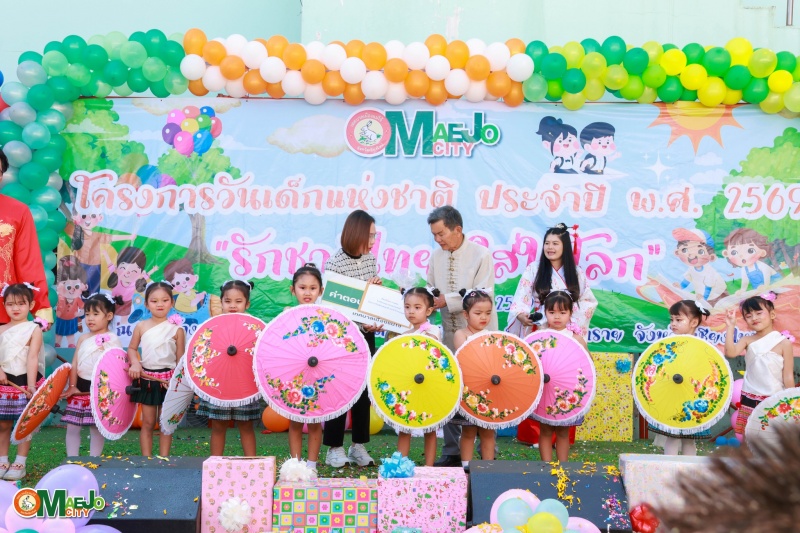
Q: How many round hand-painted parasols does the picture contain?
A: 10